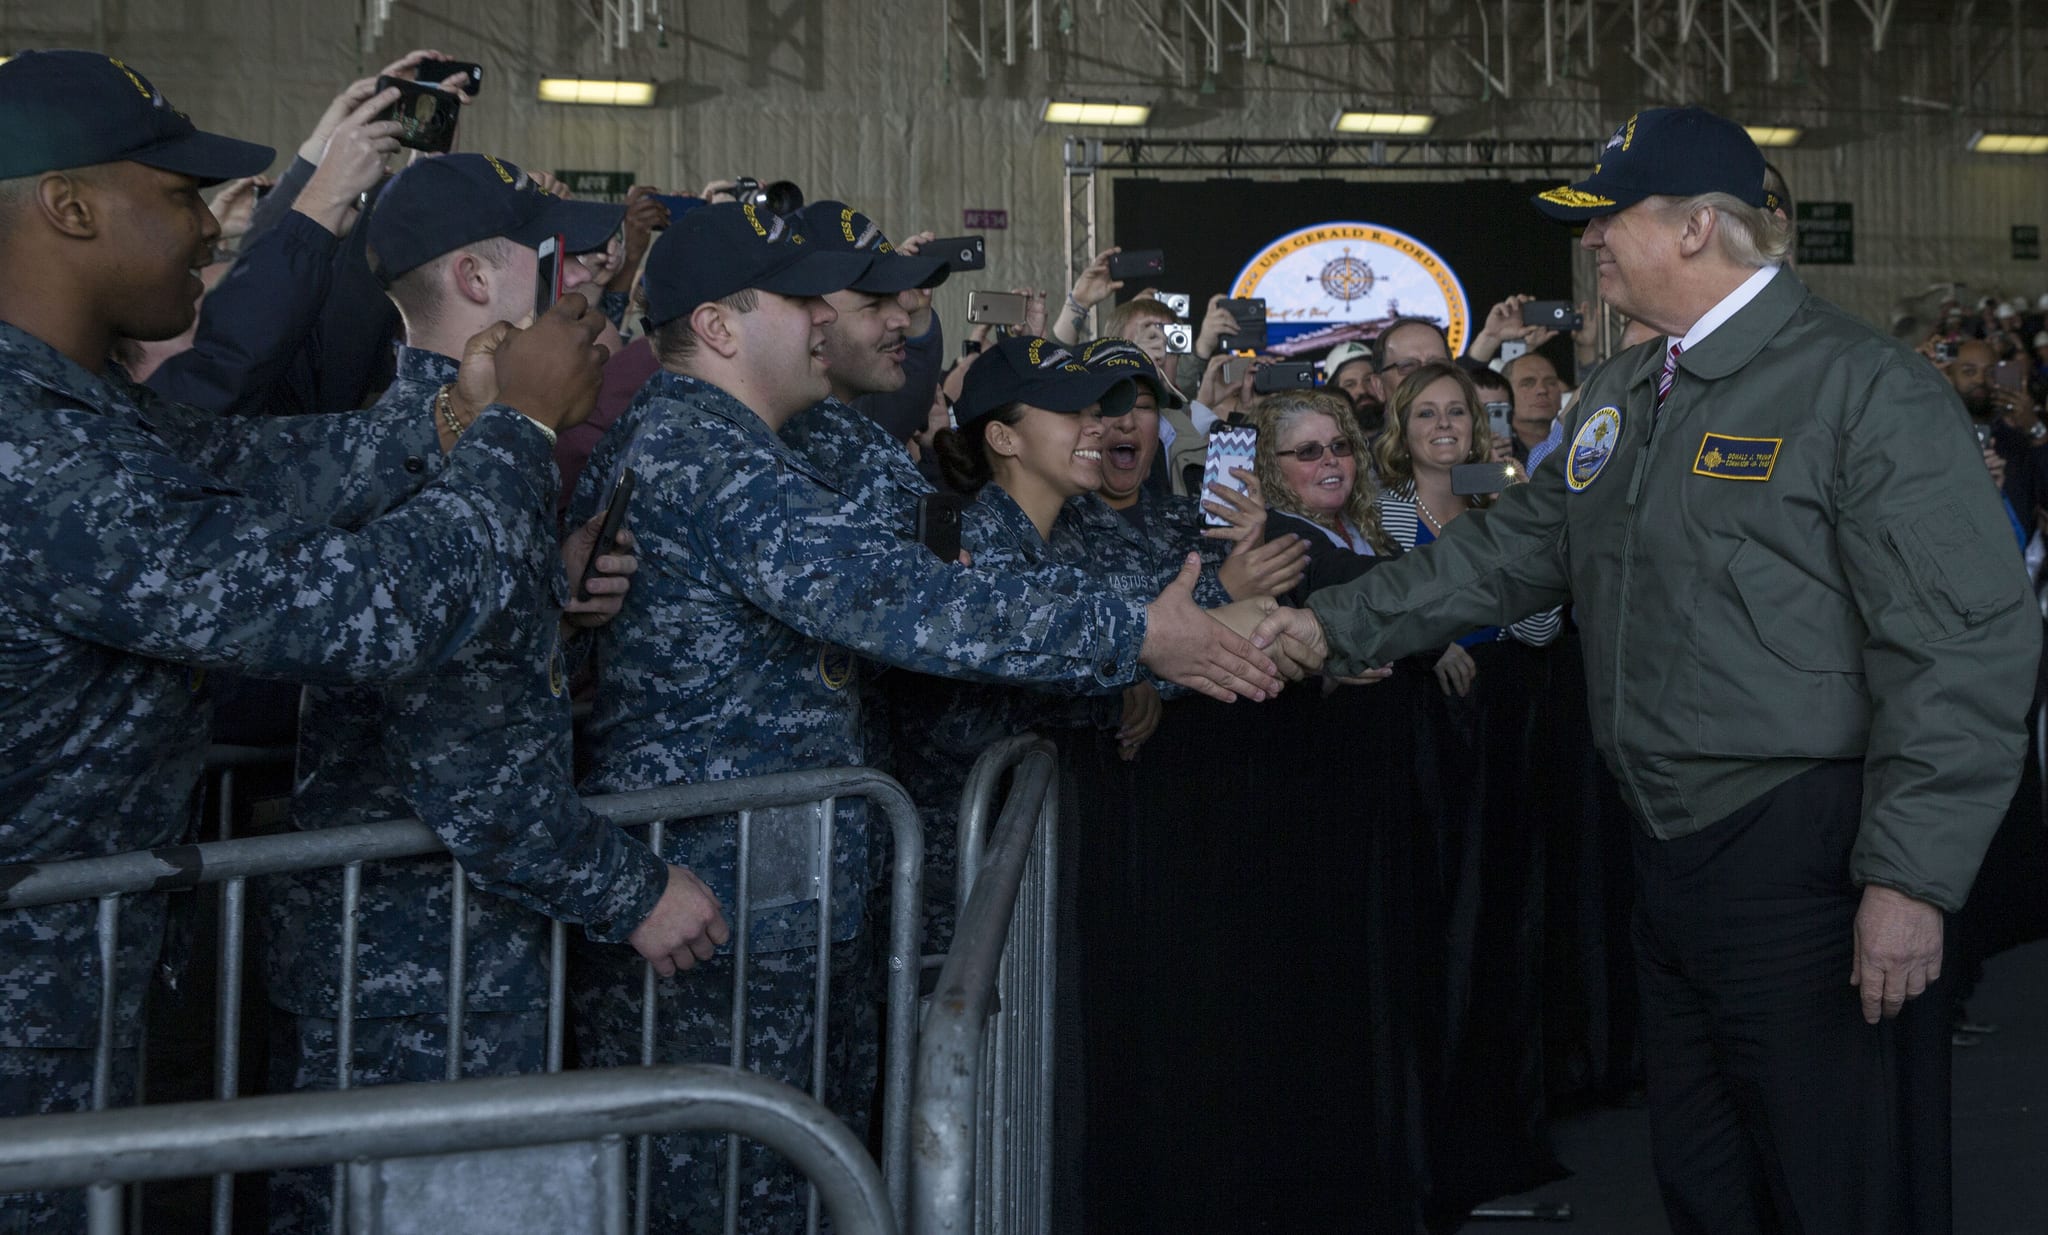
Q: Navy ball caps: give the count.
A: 7